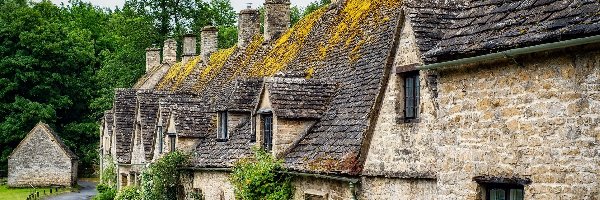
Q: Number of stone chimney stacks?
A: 6